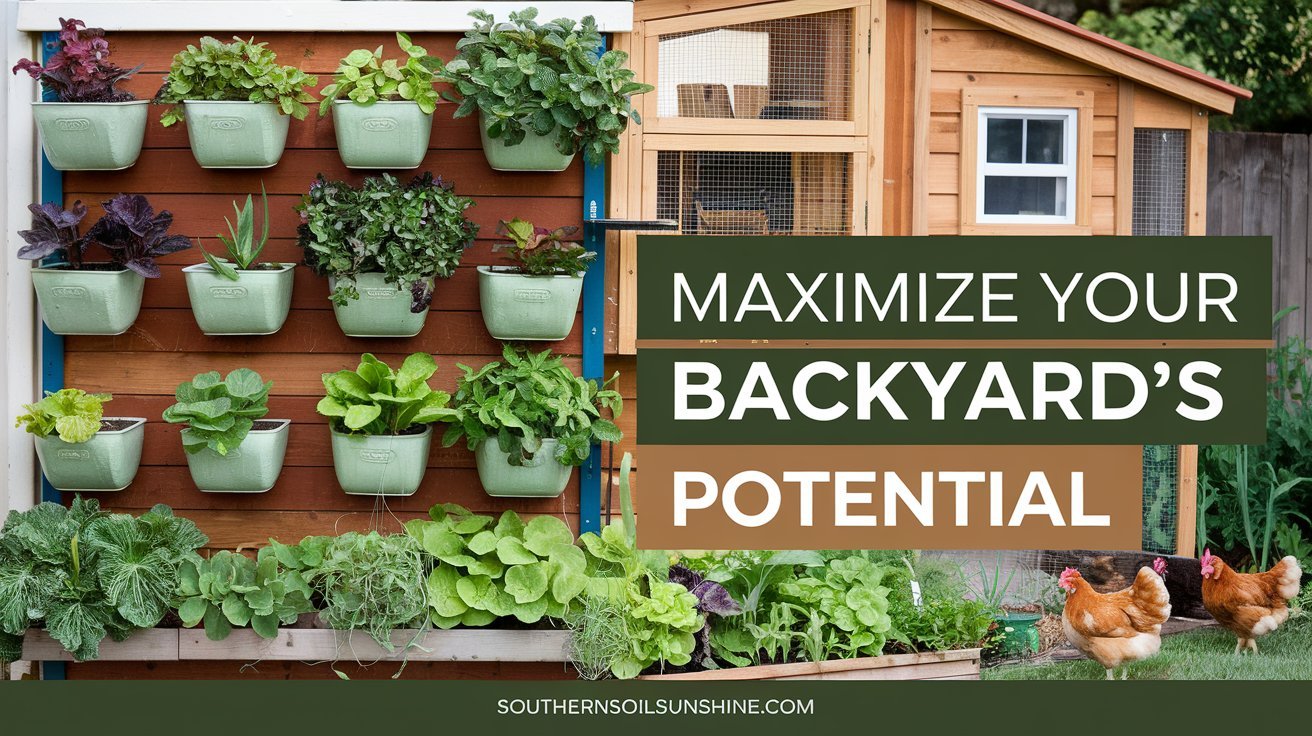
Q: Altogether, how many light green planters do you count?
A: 12